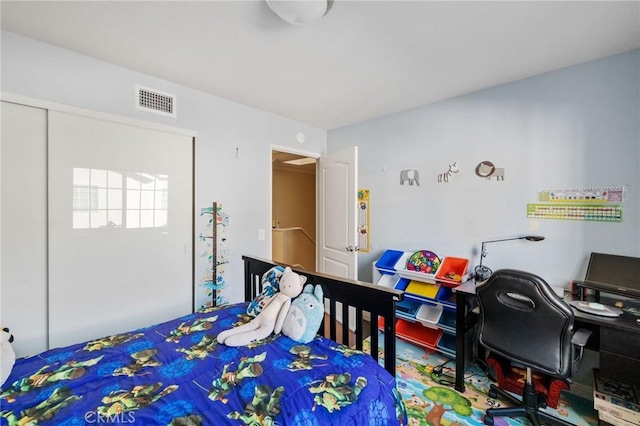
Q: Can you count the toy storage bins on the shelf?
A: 12